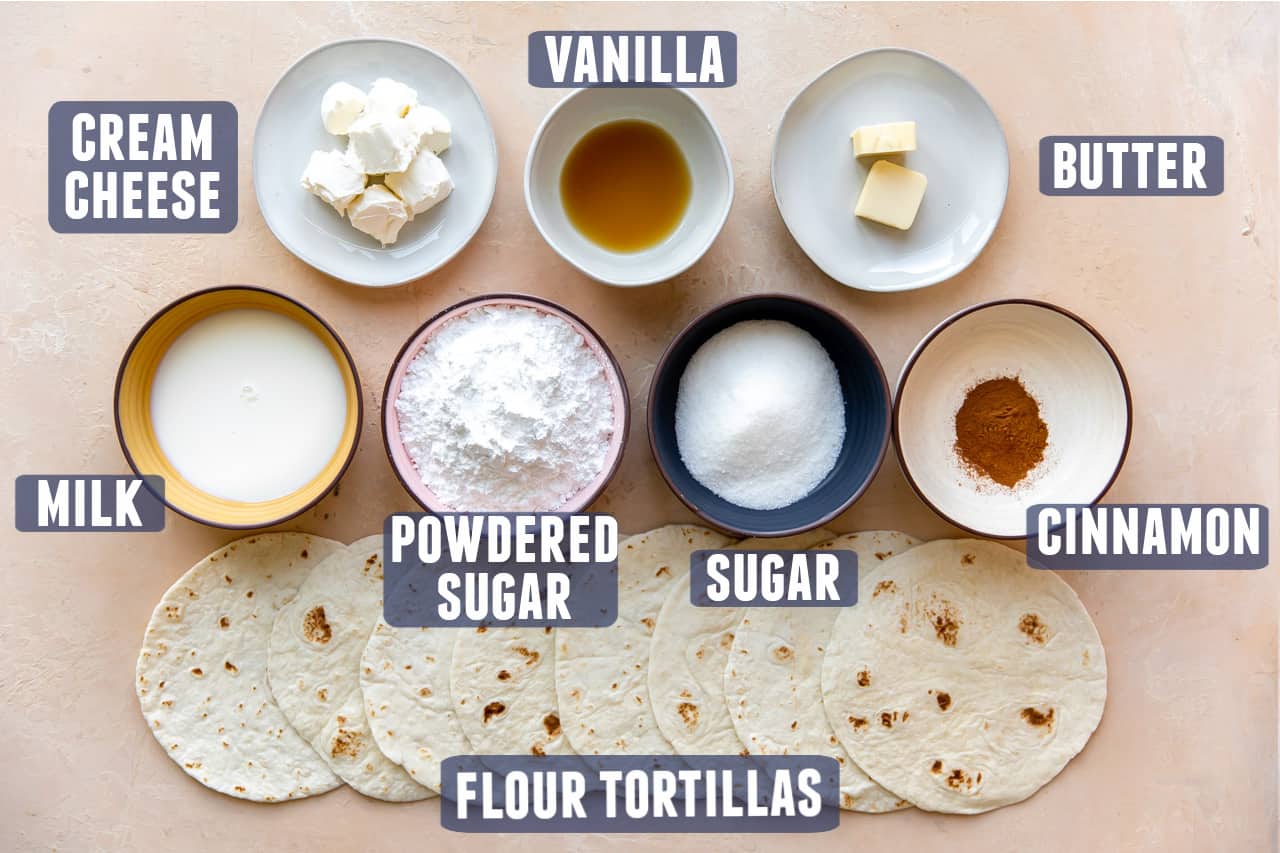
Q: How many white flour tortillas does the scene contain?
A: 8